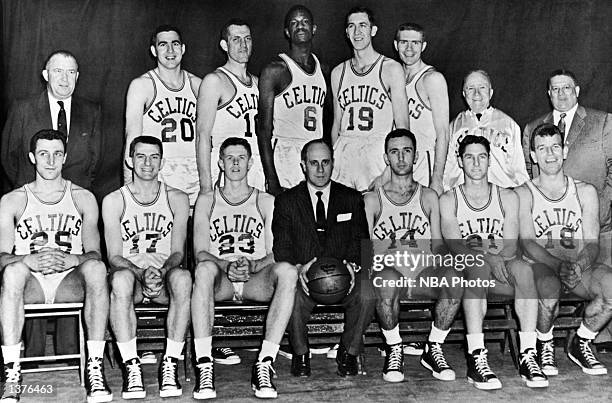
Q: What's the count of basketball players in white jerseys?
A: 11